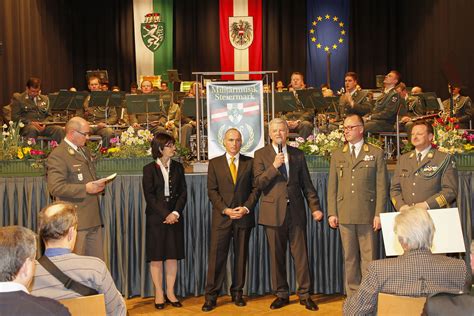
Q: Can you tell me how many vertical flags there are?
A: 3